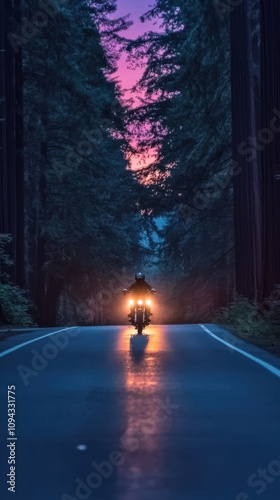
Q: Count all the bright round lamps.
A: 3